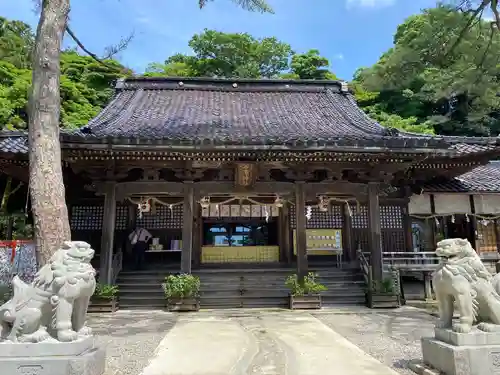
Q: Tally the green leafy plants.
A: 4